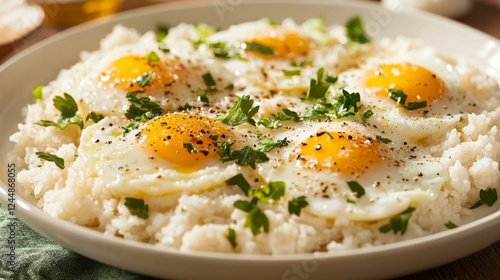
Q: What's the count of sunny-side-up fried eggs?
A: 5